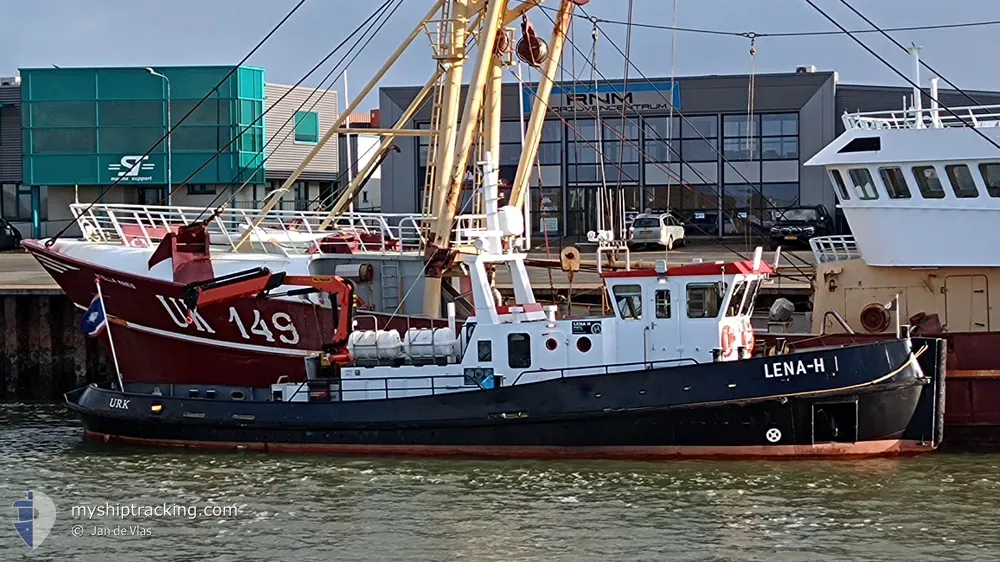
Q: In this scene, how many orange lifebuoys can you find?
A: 2